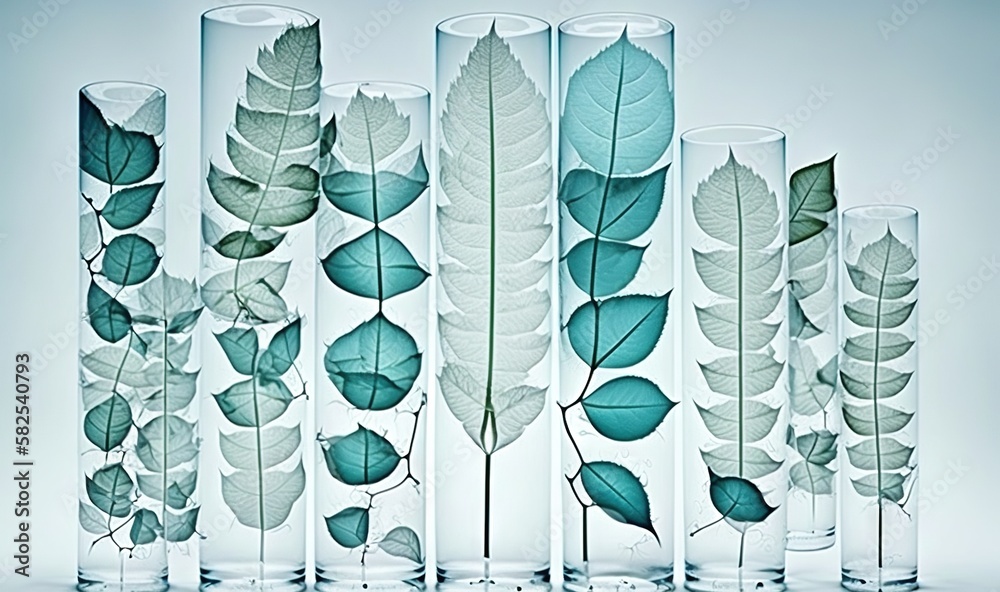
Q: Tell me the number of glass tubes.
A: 8